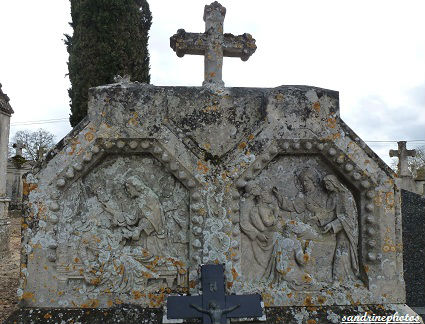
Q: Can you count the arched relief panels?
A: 2